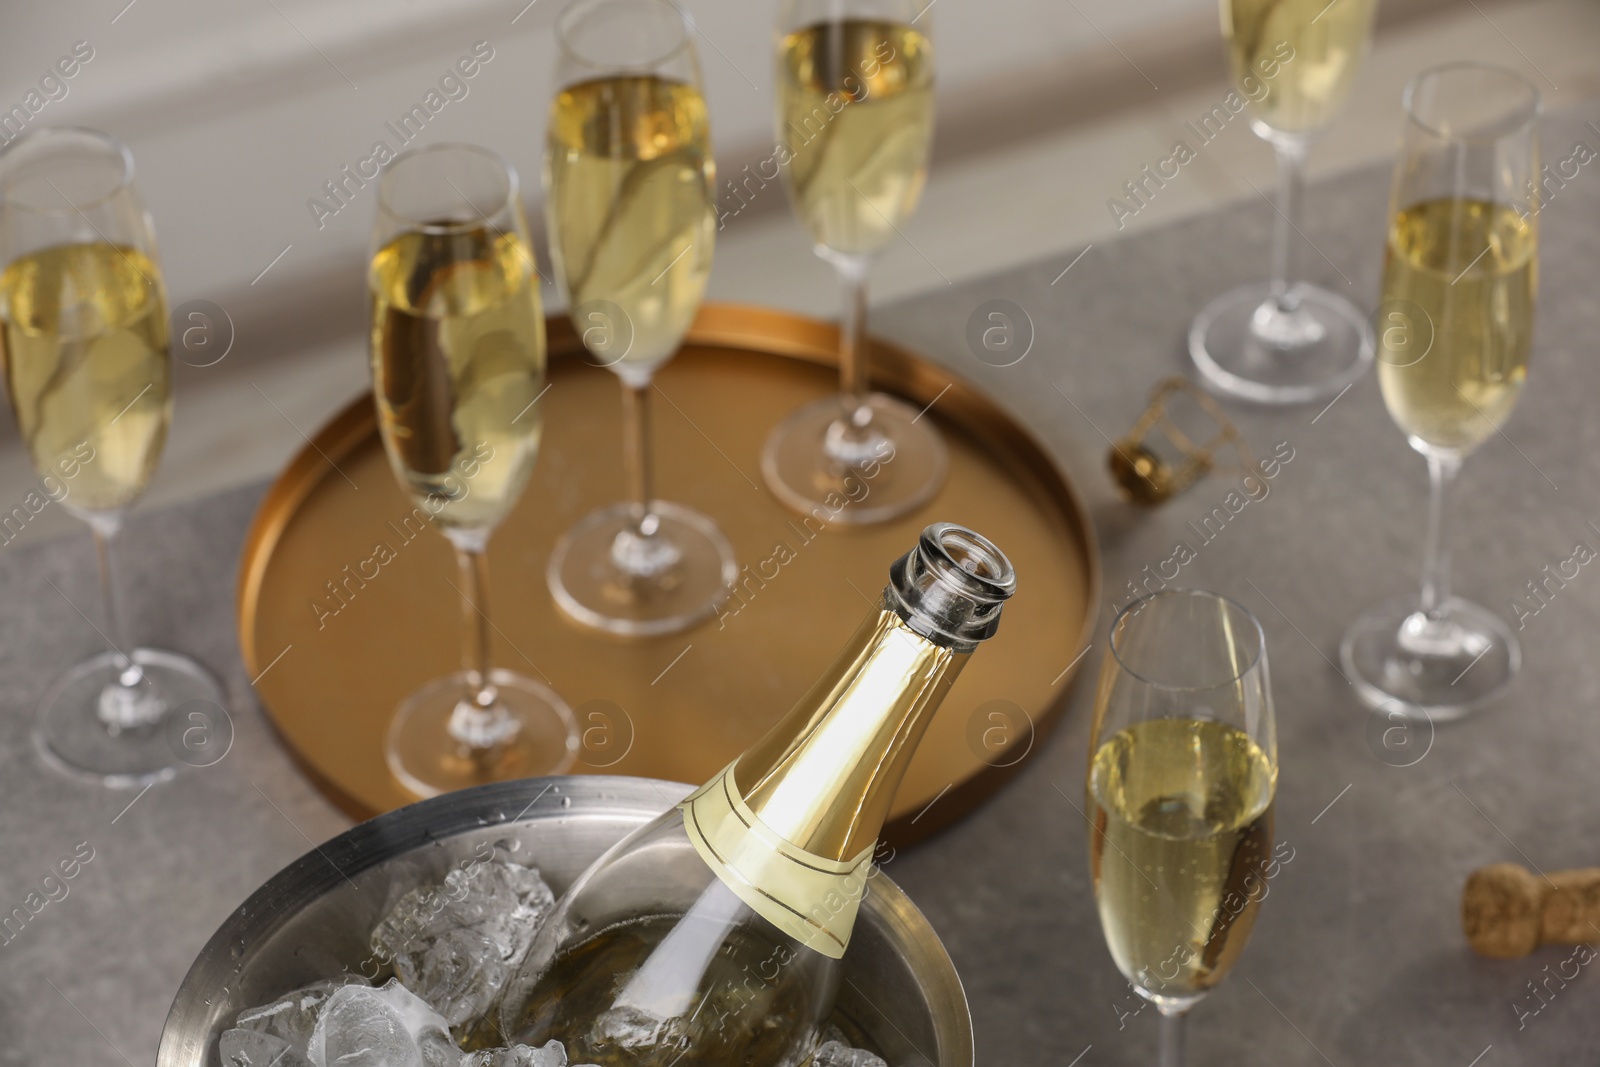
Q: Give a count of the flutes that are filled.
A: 7